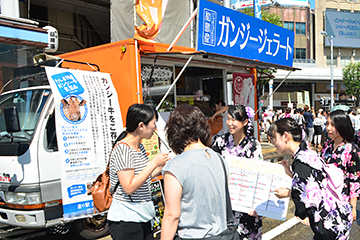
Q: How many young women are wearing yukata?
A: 3